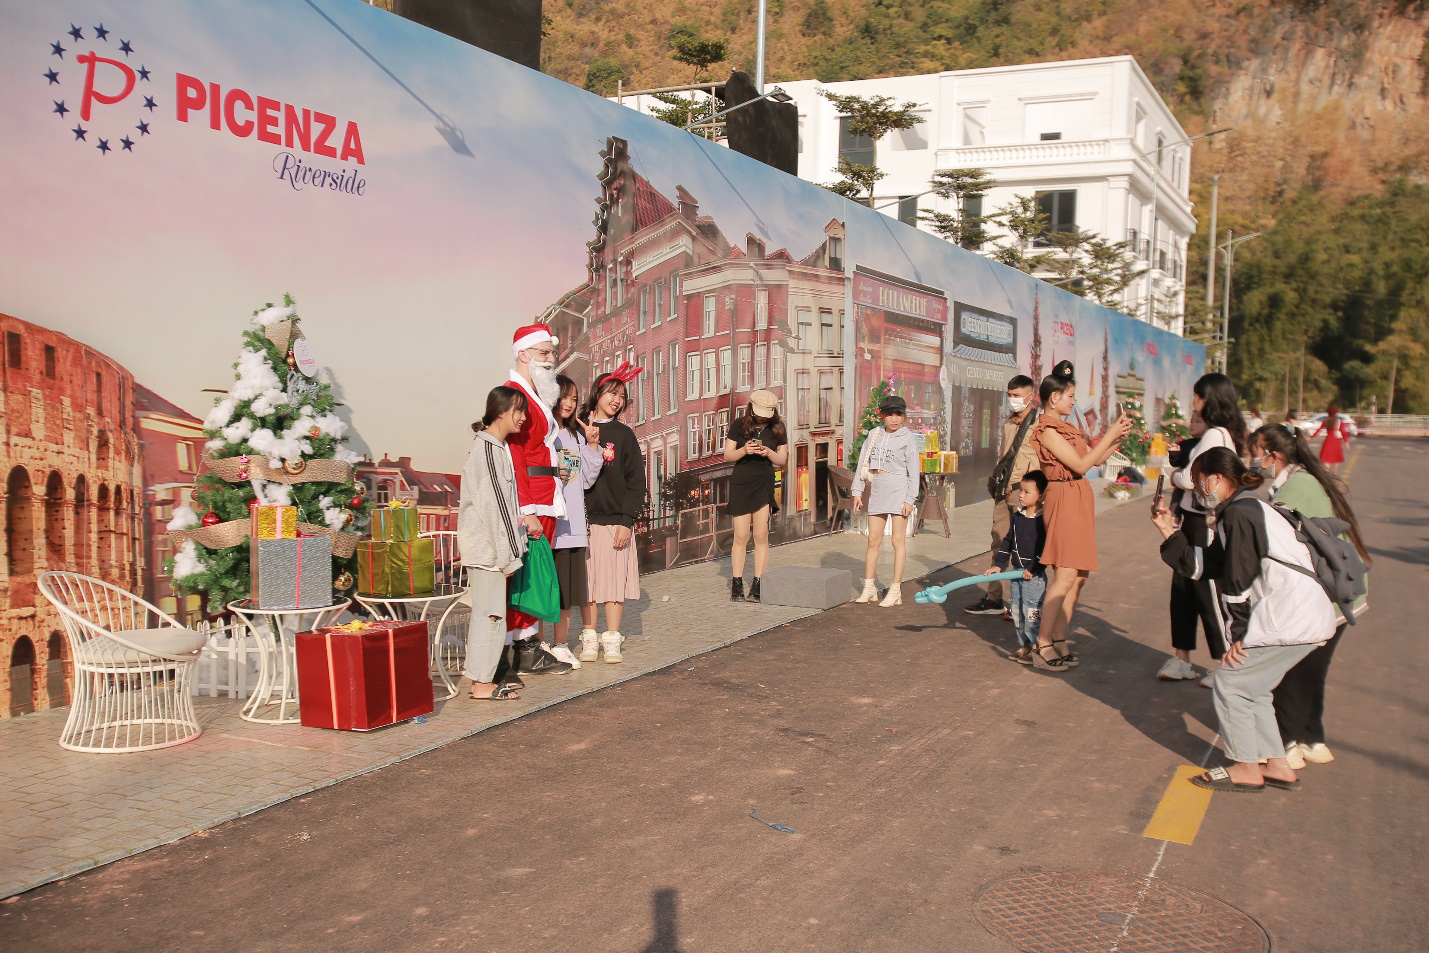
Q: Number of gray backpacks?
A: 1